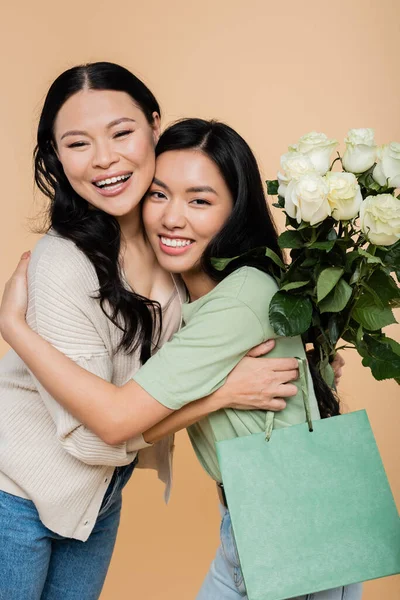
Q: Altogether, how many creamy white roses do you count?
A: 7